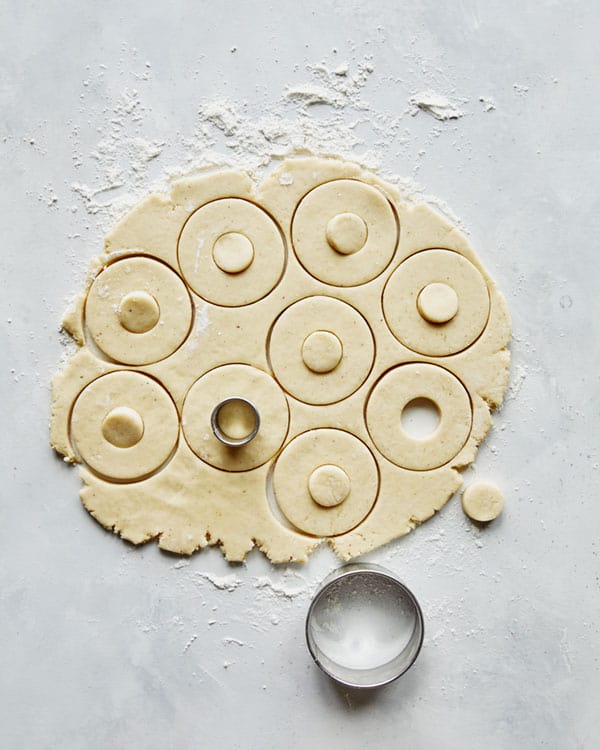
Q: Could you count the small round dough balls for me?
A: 8